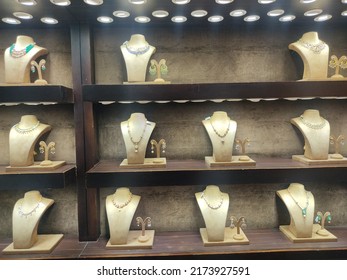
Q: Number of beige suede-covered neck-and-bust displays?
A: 11